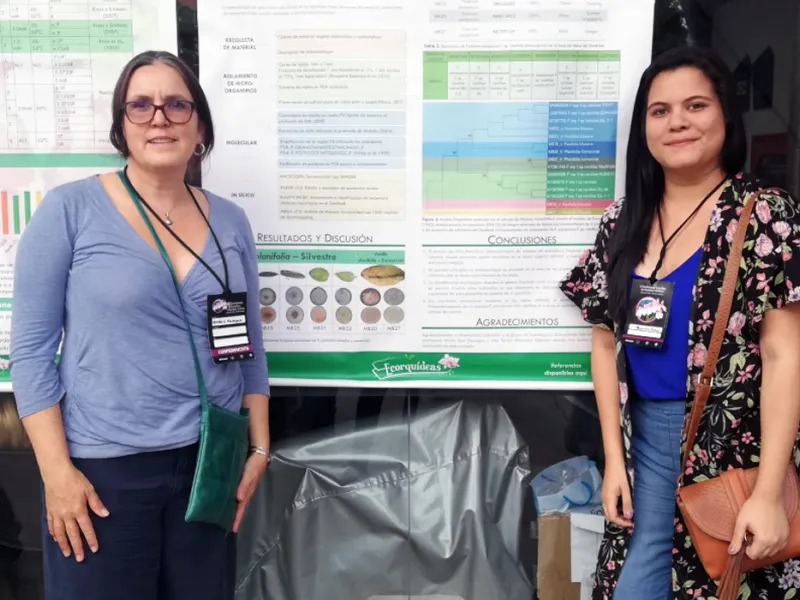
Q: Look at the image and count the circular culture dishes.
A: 12